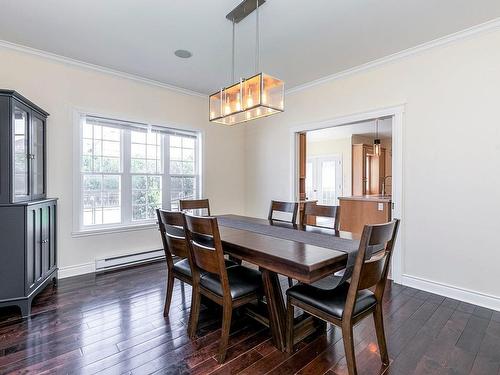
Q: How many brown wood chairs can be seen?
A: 6